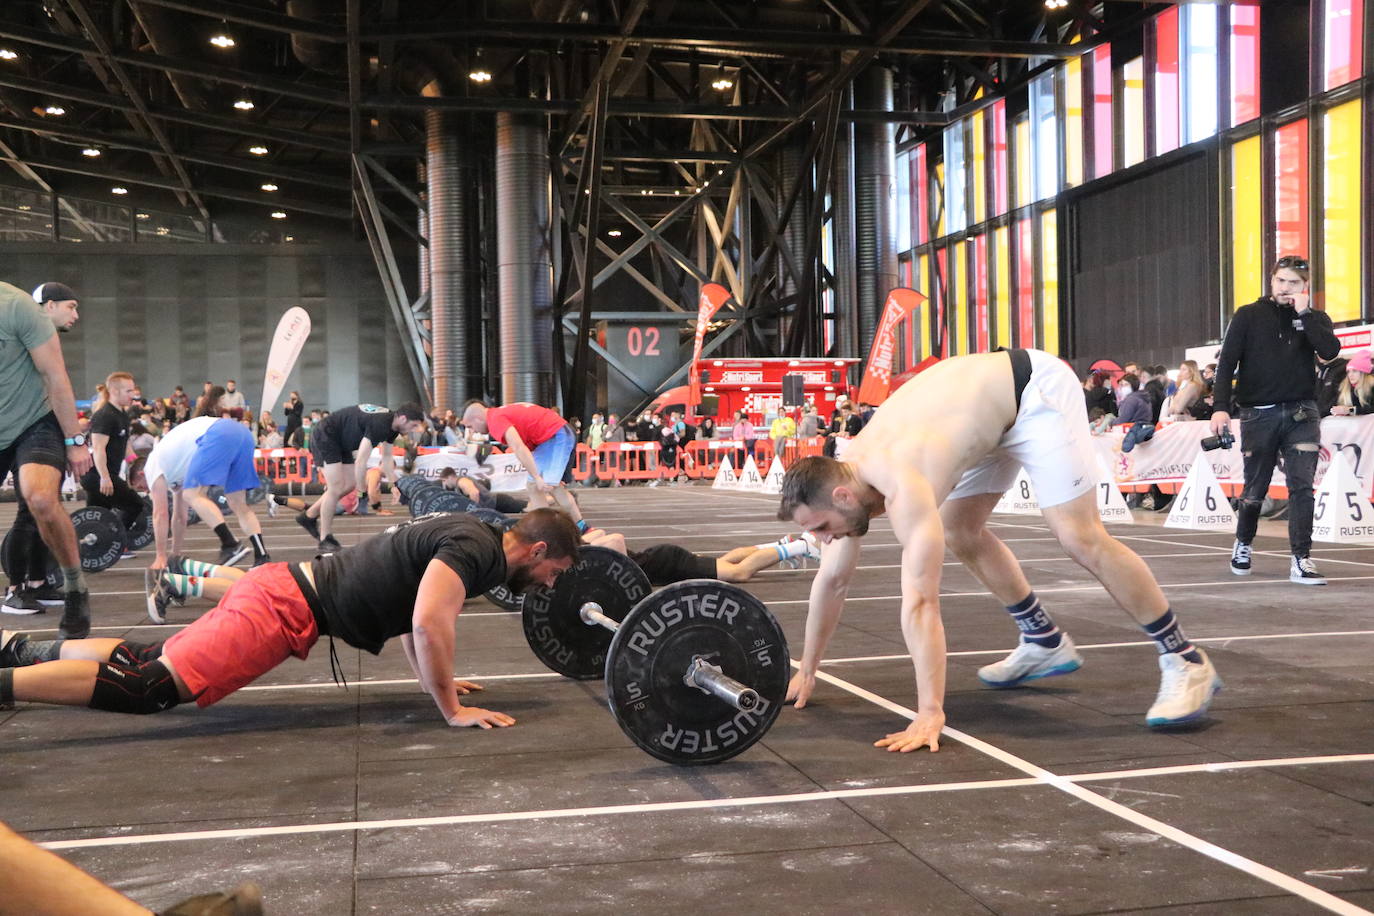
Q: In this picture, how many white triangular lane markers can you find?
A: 7